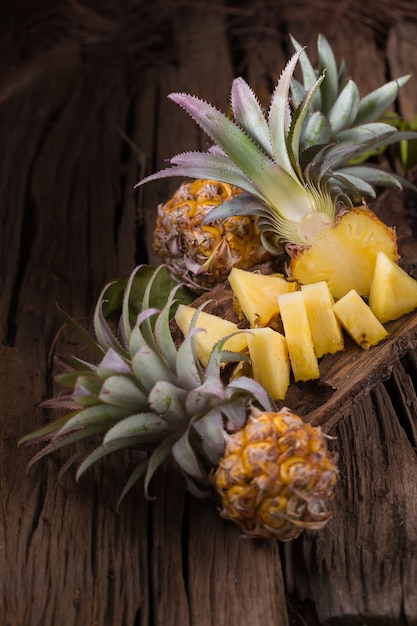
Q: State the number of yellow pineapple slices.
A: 7